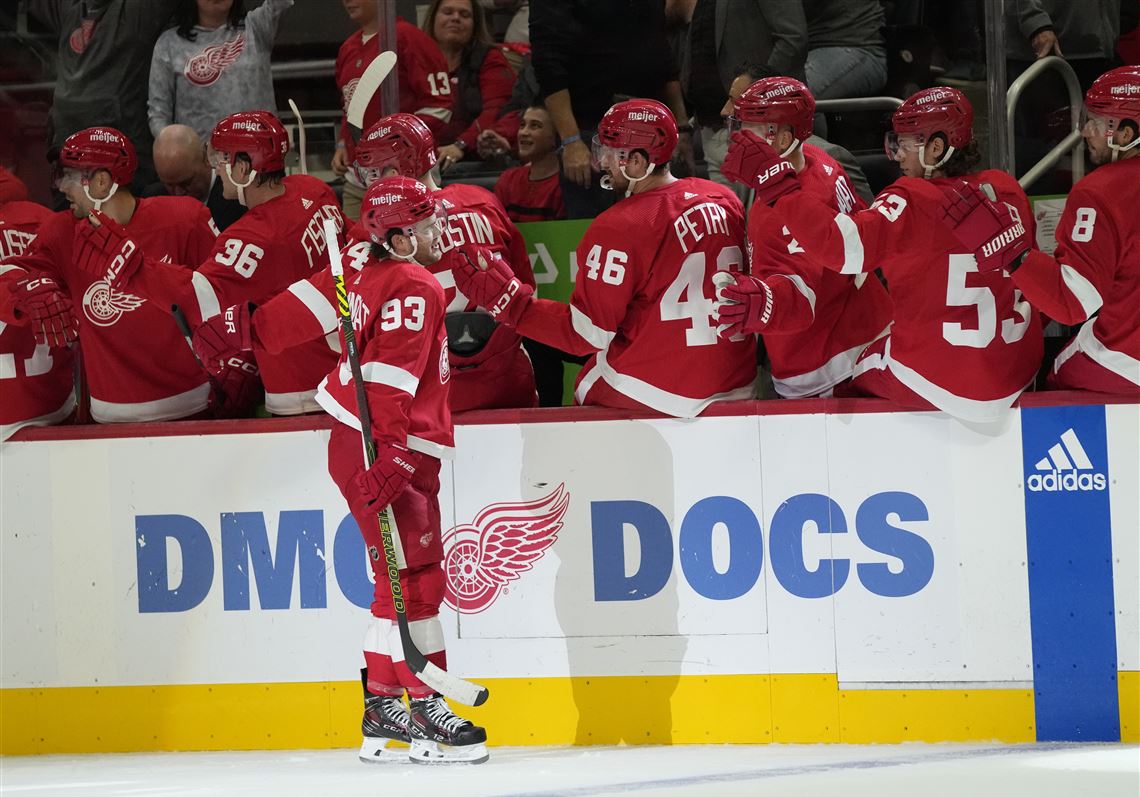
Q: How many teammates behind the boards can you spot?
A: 8